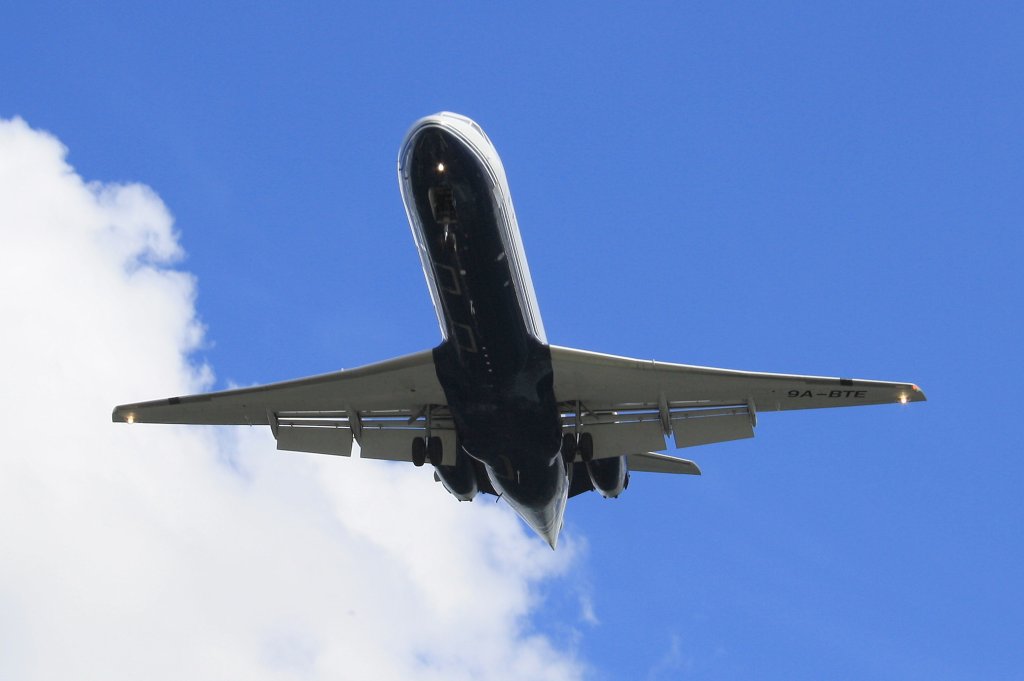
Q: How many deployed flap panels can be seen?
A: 4